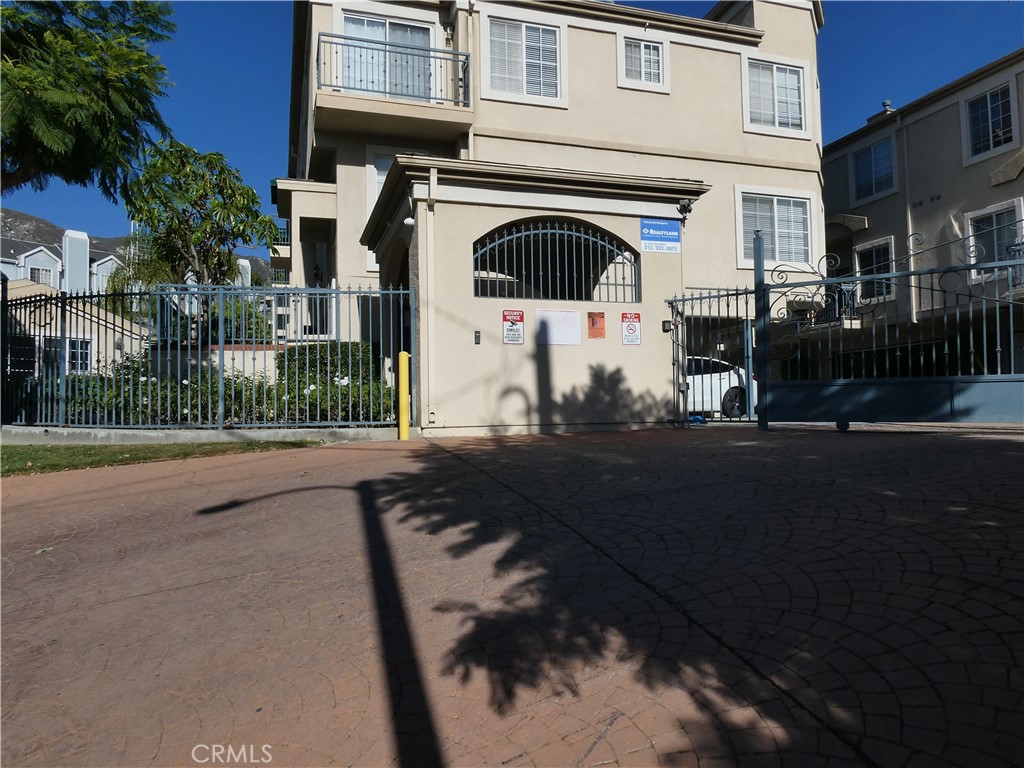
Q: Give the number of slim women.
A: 0